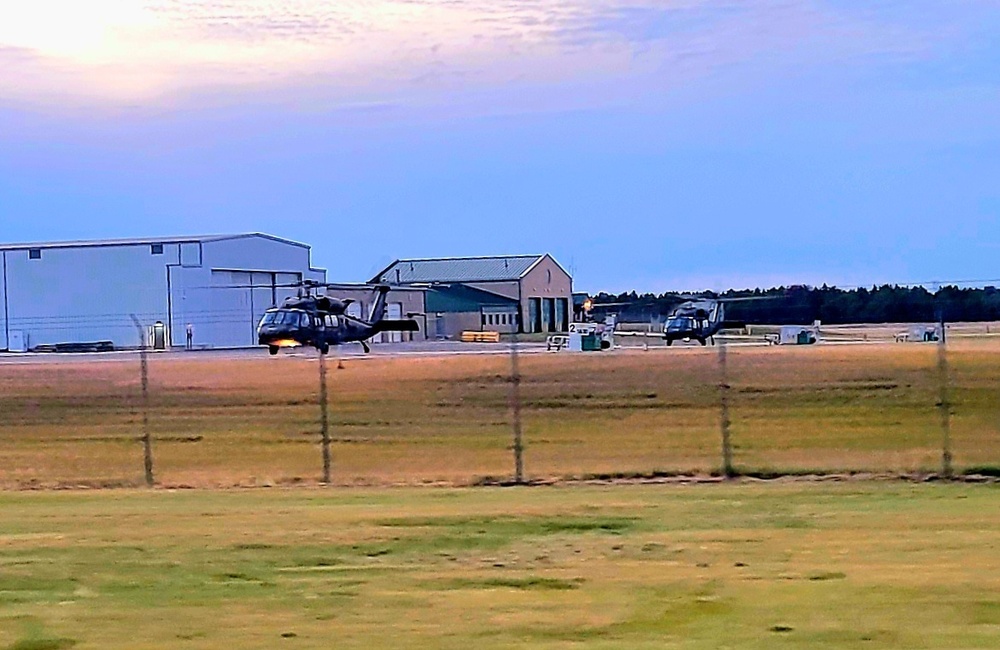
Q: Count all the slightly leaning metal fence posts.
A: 5